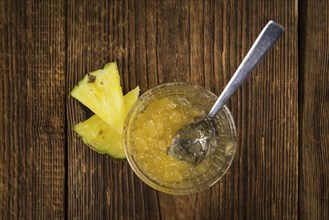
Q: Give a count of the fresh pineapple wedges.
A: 2